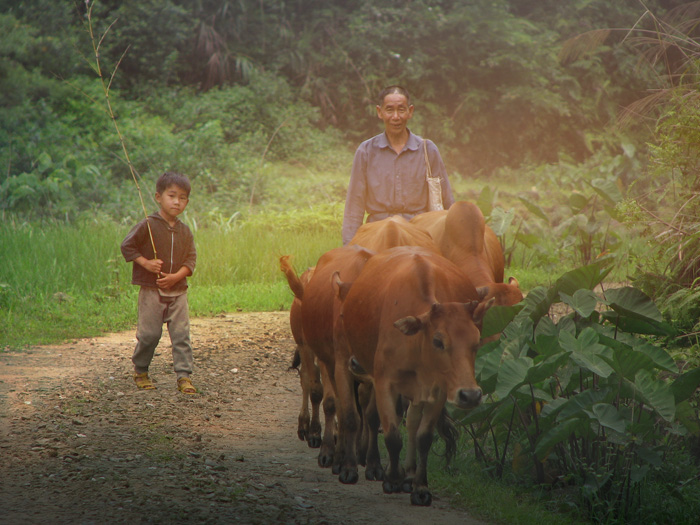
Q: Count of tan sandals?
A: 2